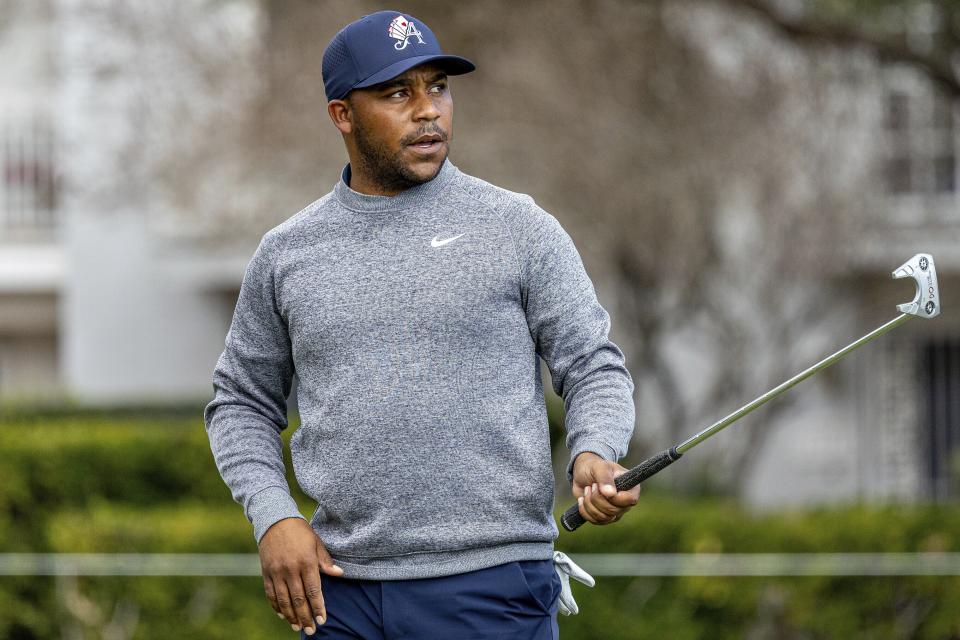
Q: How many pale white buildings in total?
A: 2